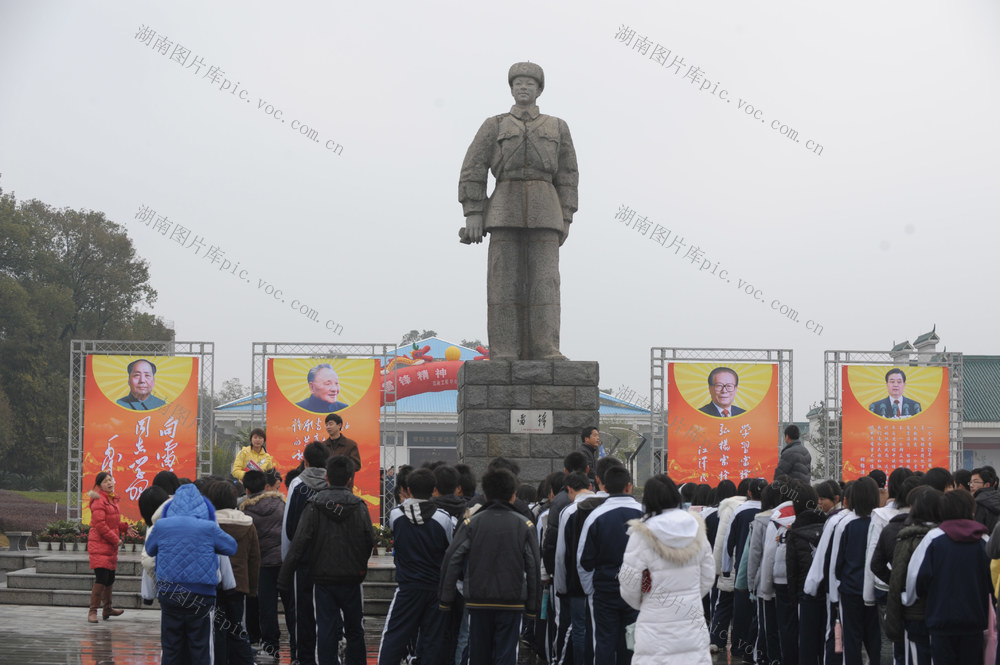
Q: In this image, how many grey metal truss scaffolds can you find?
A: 4